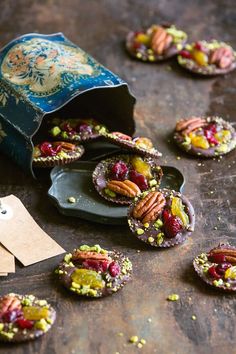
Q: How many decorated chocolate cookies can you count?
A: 11